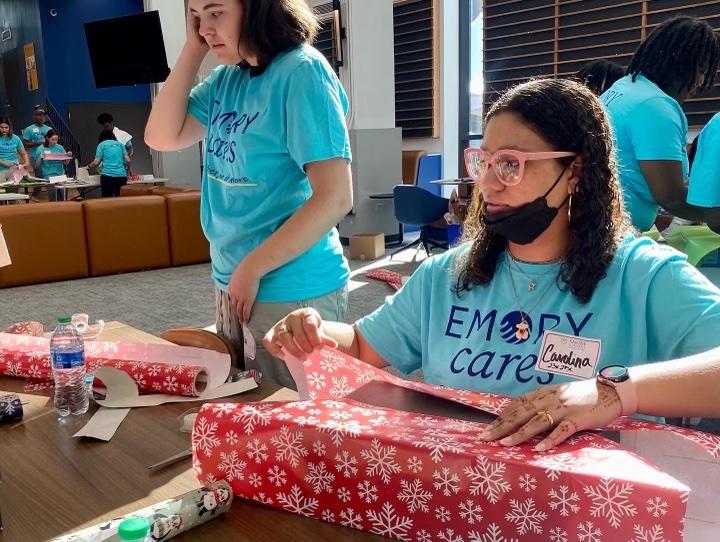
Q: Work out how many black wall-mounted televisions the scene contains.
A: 1